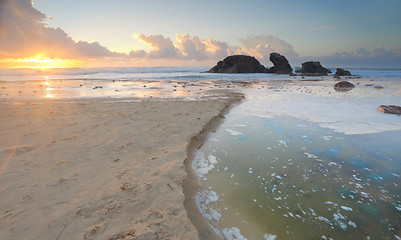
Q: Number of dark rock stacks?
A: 4